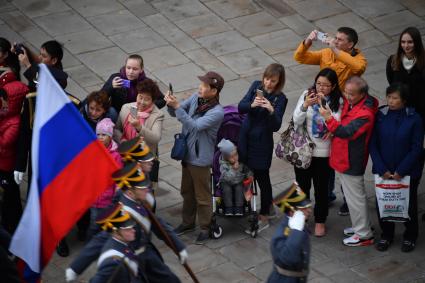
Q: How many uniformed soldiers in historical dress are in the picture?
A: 4